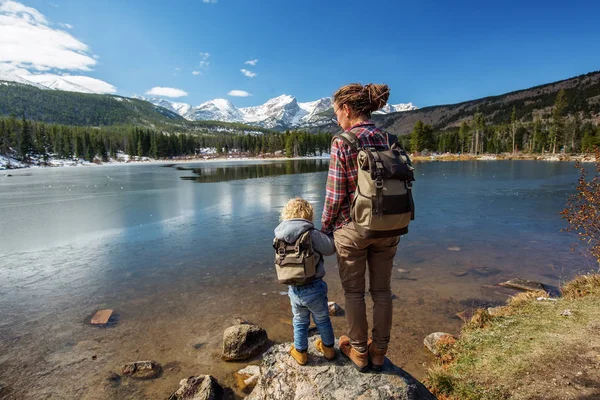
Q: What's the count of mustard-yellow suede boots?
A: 2